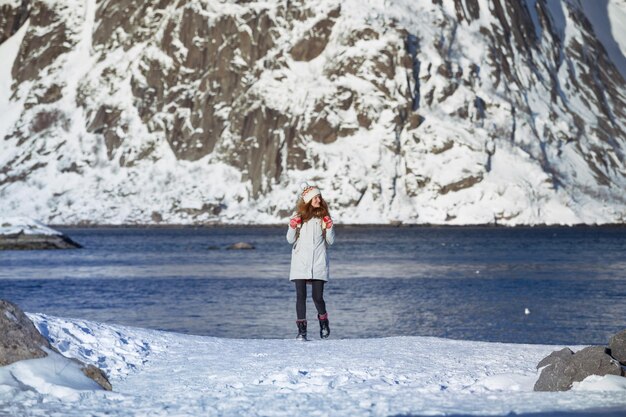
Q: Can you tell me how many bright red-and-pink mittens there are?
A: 2